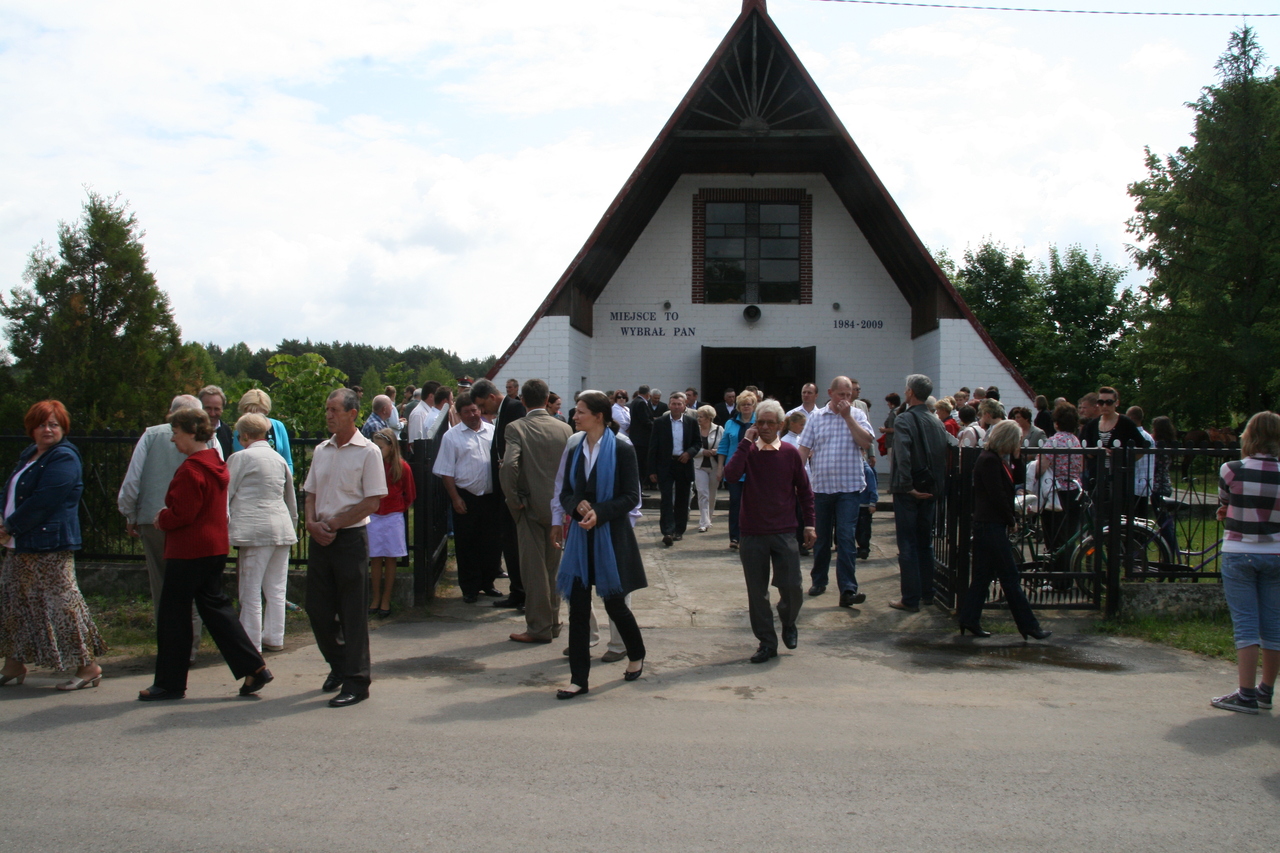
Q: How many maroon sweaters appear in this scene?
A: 1